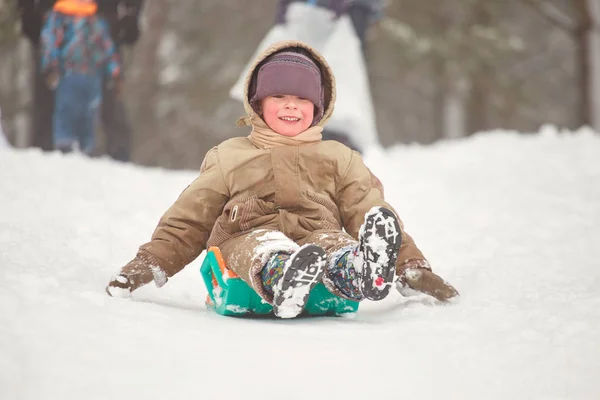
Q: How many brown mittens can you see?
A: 2